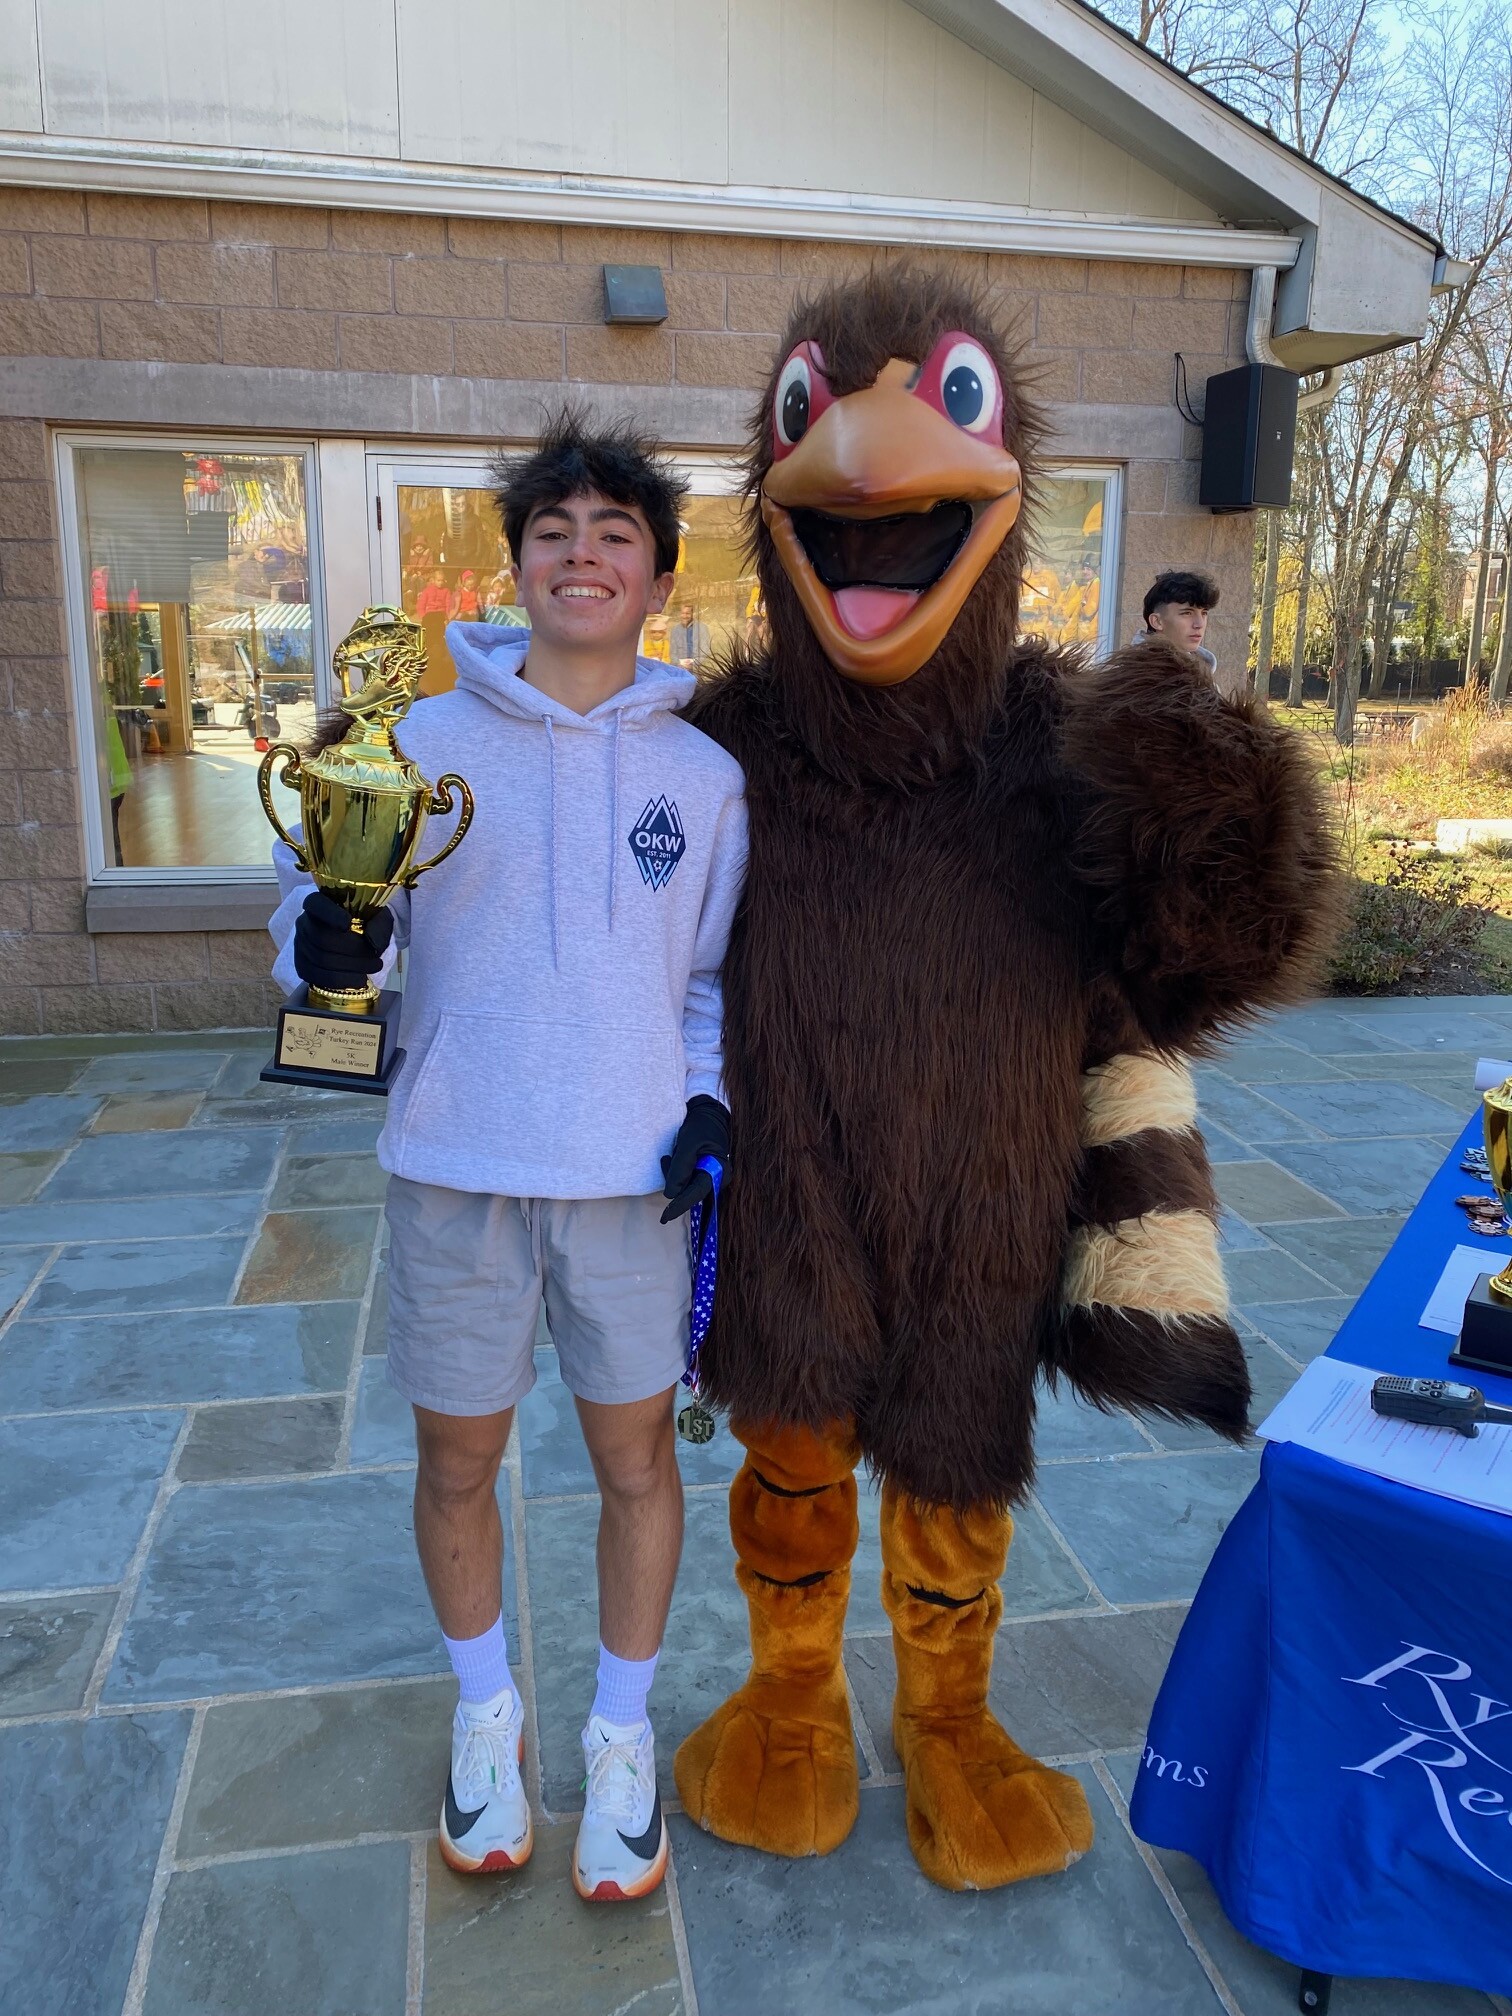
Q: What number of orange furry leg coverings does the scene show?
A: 2